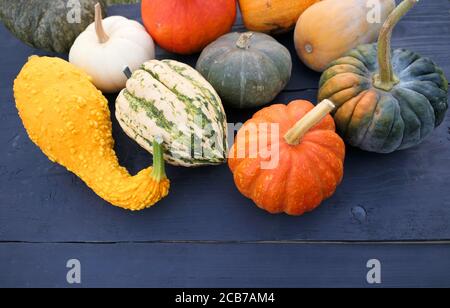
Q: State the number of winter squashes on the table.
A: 10